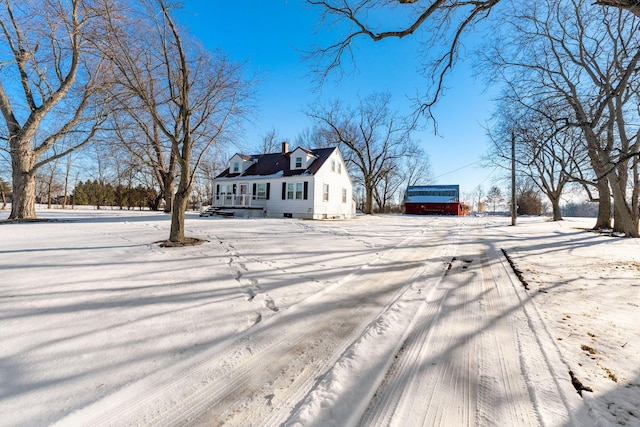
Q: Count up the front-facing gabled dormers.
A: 2